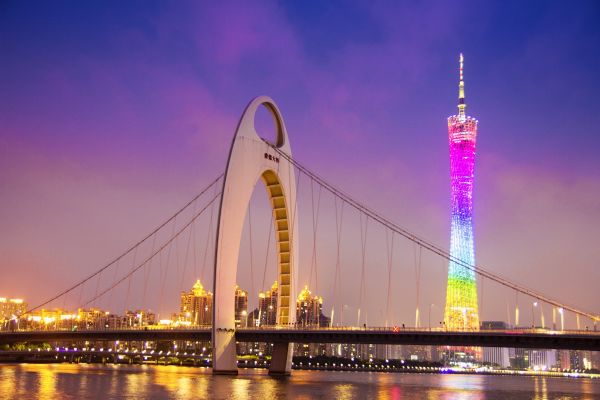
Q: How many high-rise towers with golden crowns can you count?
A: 4